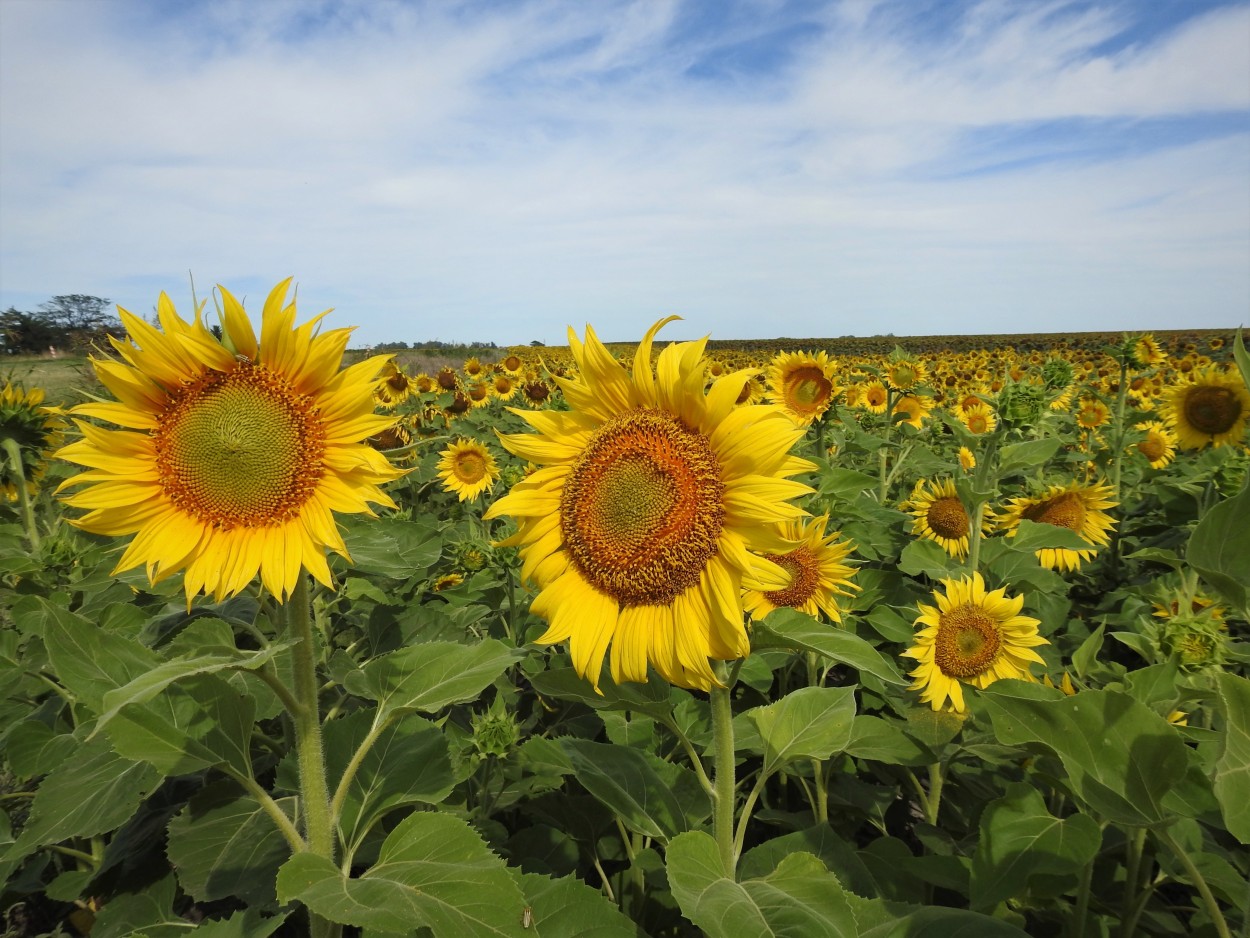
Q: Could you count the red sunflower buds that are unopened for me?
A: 0